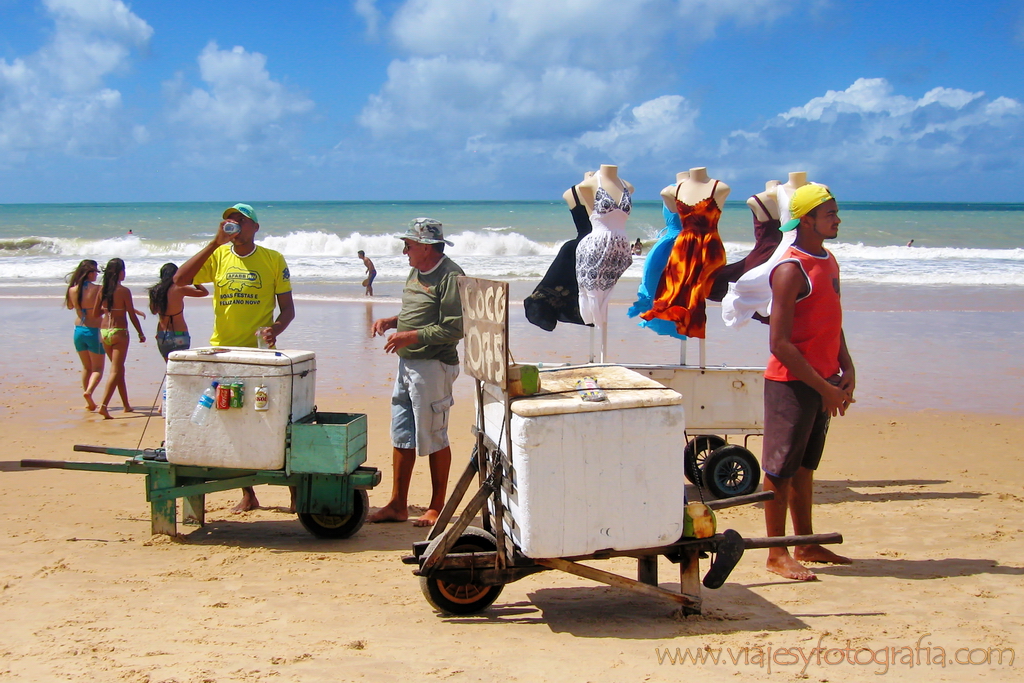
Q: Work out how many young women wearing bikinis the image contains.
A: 3